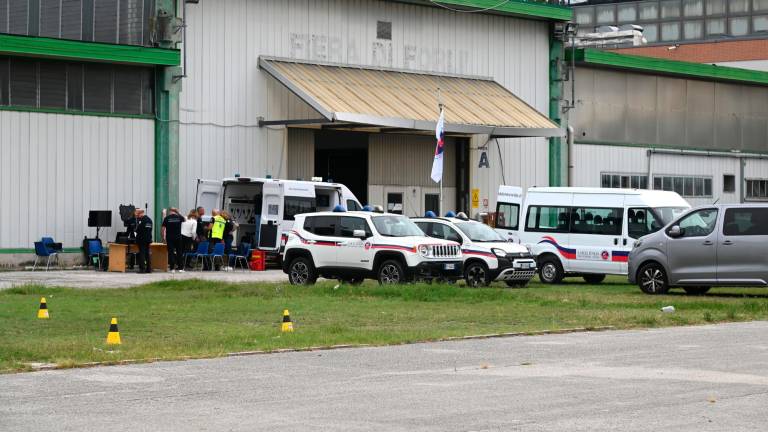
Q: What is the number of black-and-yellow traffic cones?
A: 3